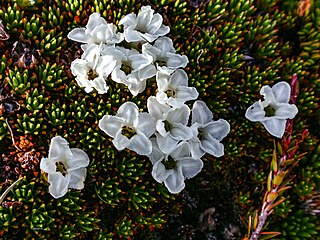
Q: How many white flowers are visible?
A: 12